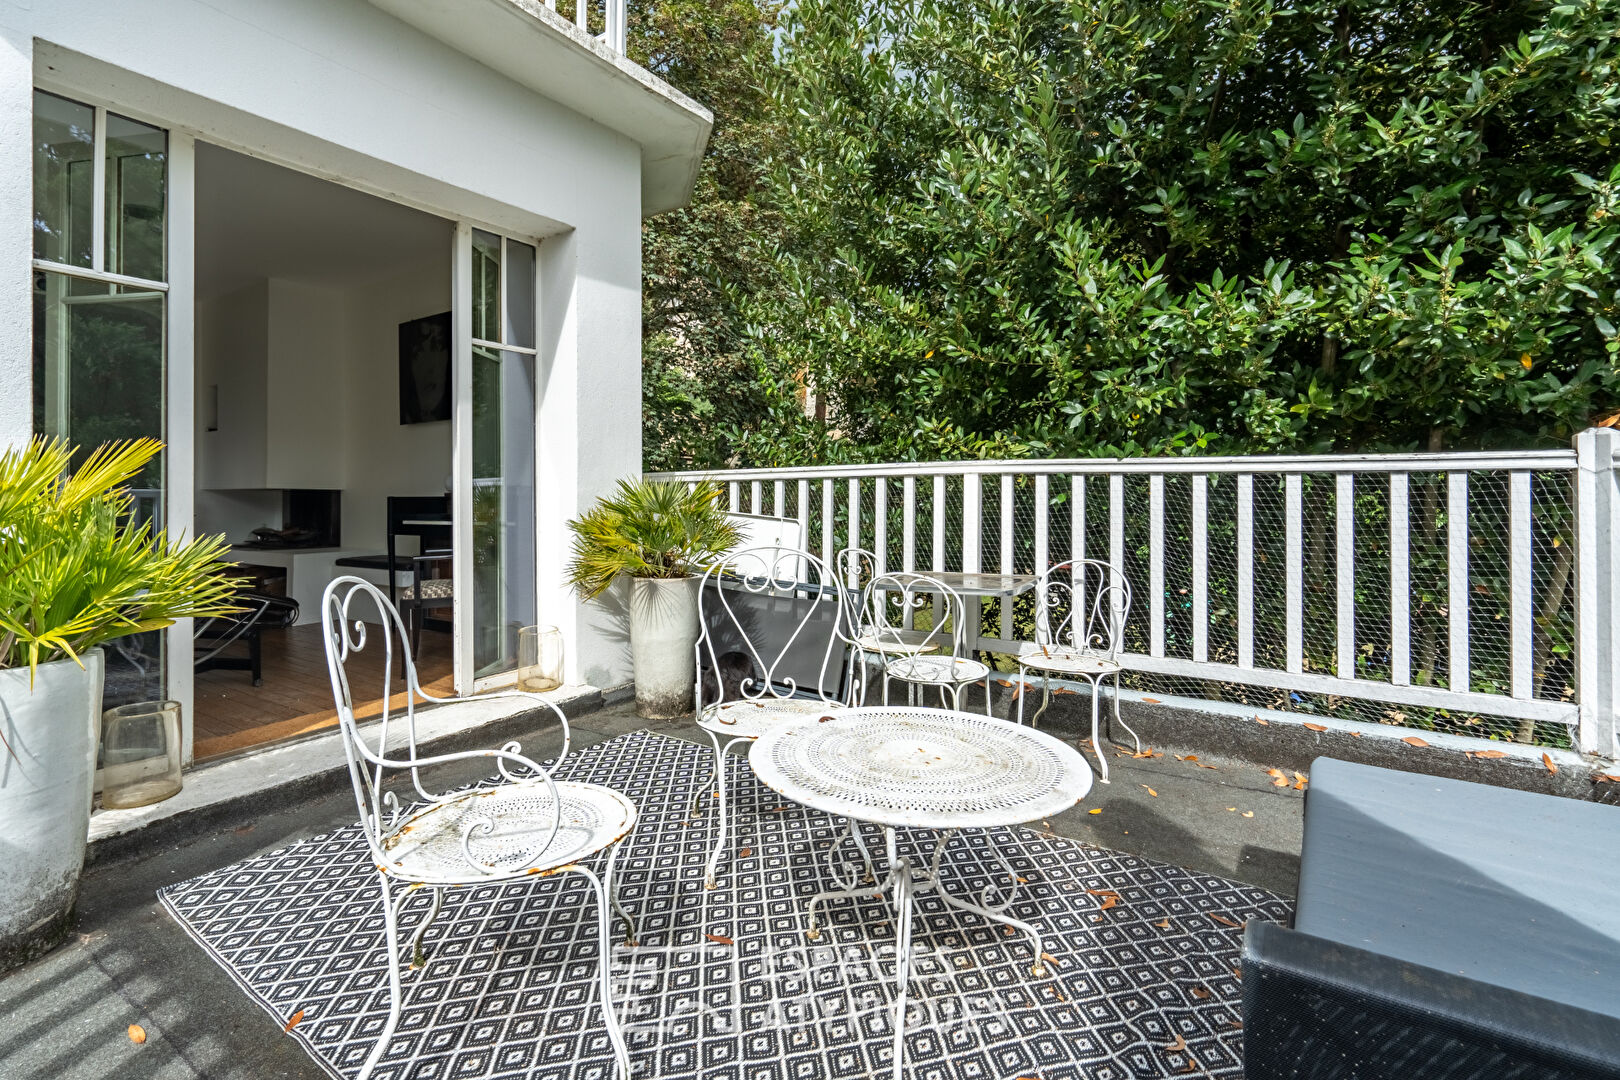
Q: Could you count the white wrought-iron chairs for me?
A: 5